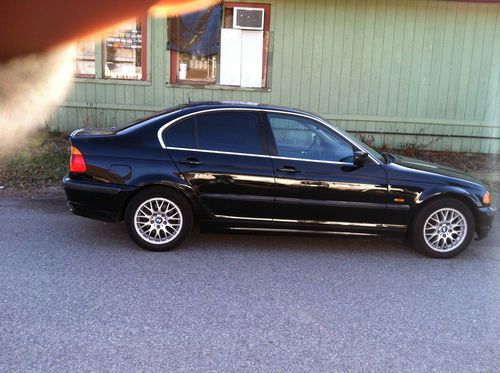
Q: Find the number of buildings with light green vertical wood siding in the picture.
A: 1